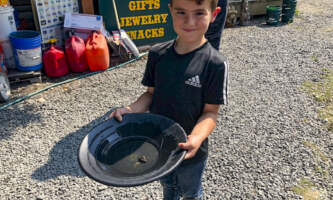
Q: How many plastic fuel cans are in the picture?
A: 3